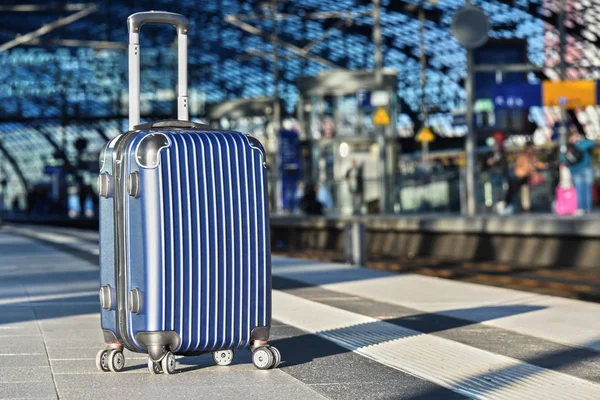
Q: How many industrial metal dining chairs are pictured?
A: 0